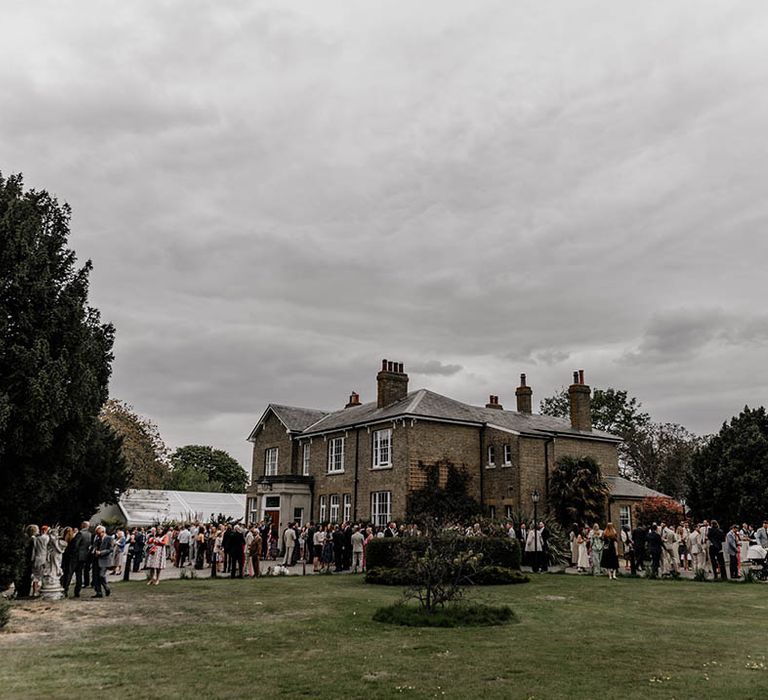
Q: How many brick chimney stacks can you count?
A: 5